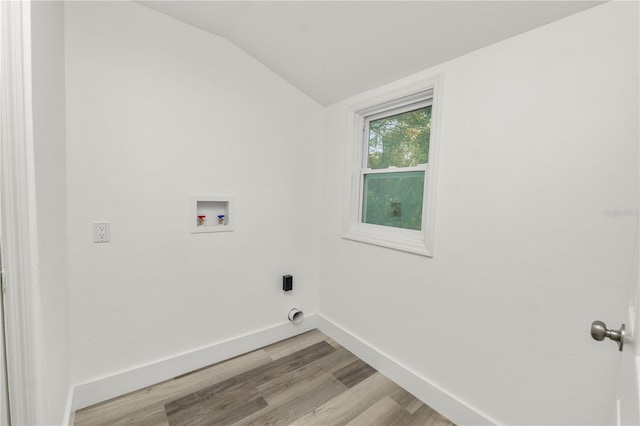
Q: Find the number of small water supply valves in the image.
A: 2